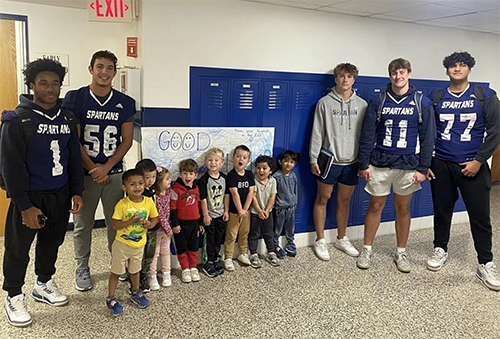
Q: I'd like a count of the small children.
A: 8